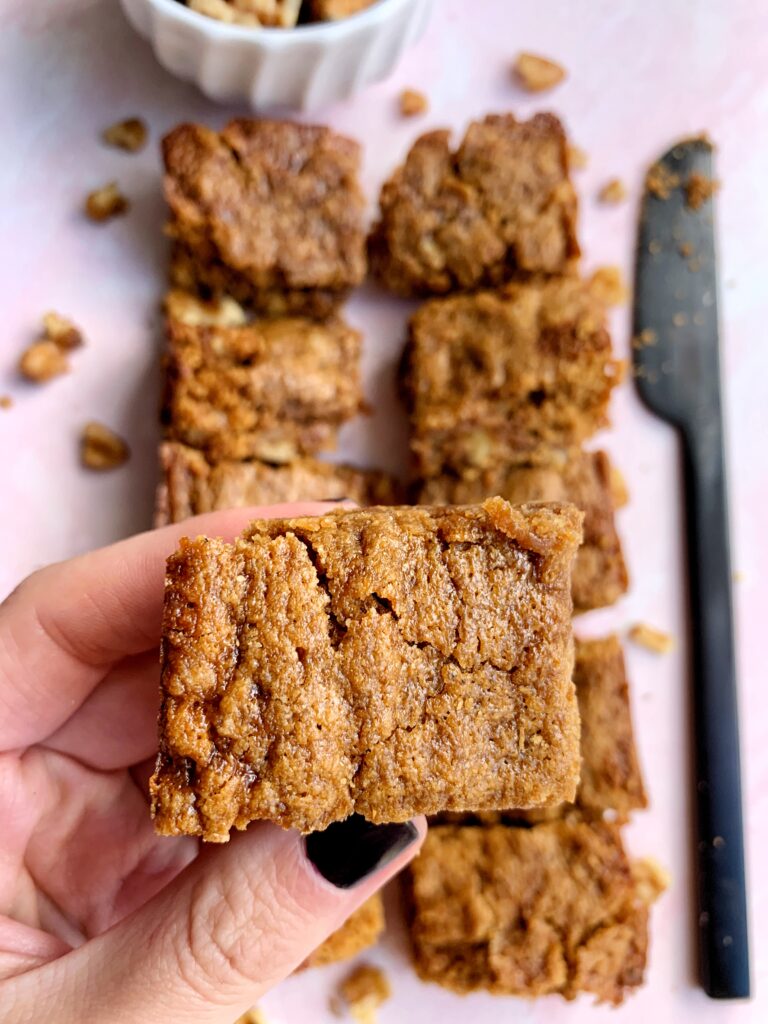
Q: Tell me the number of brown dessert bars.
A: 10